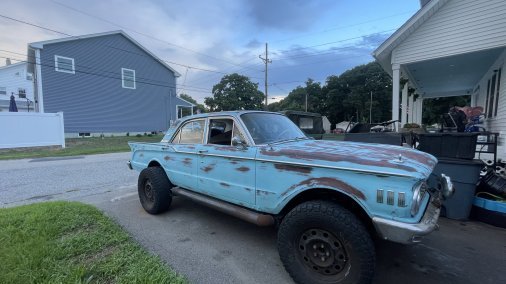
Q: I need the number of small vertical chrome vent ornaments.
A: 3